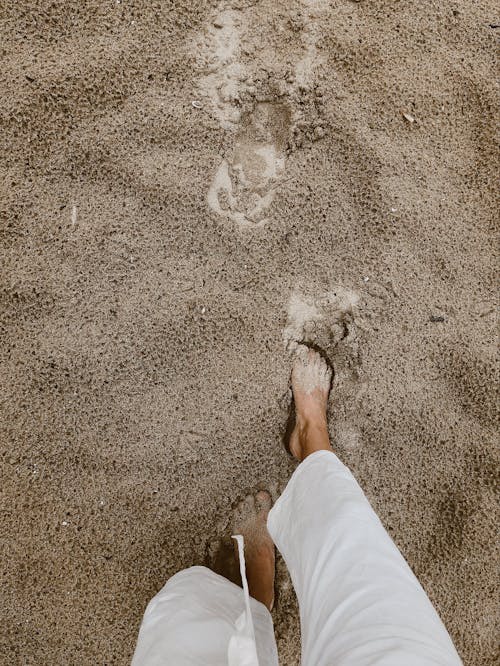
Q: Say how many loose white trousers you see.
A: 1